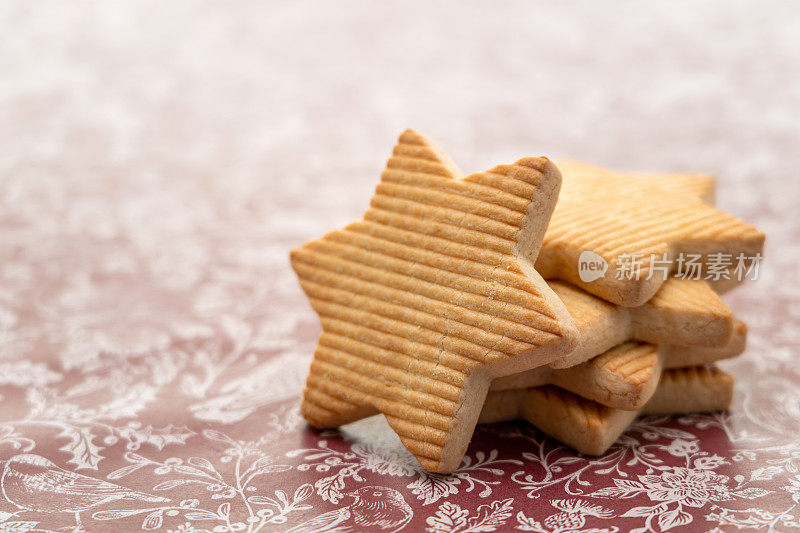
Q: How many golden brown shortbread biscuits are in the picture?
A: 5